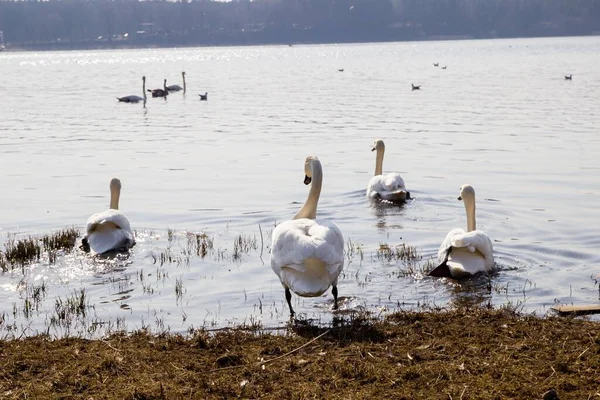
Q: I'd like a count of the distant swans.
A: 3